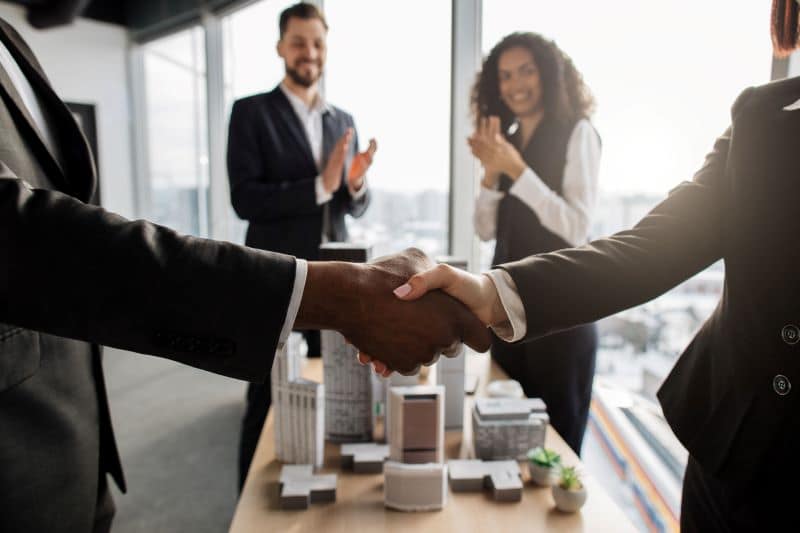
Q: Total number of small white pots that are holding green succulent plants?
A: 2